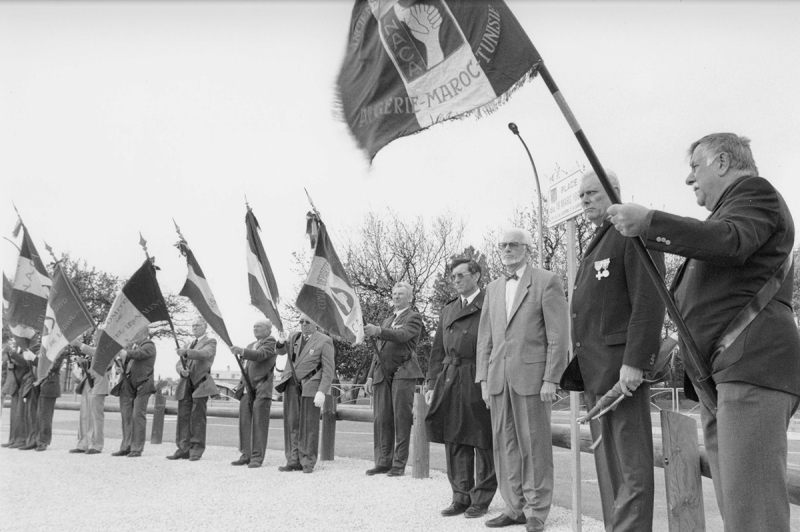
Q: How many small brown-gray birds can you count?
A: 0